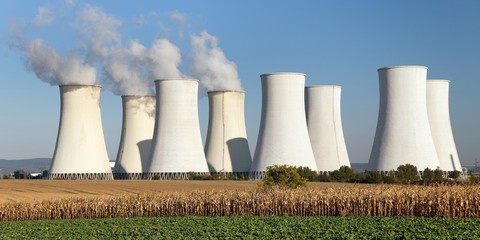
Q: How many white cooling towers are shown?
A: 8